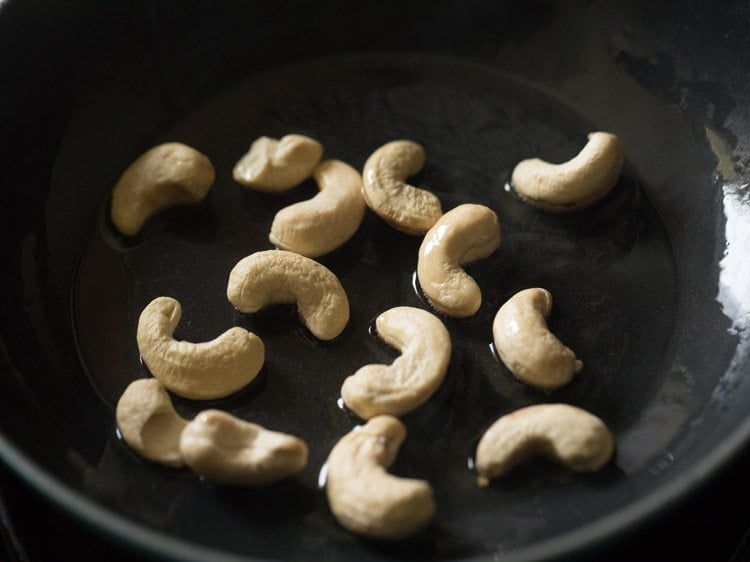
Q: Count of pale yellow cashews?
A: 14